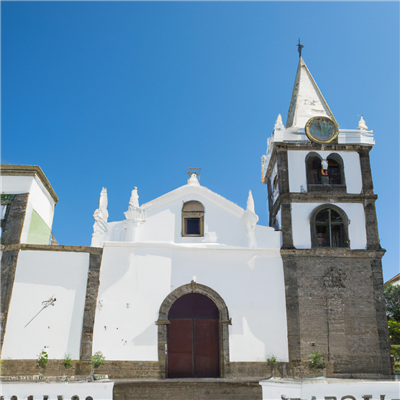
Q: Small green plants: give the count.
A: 5